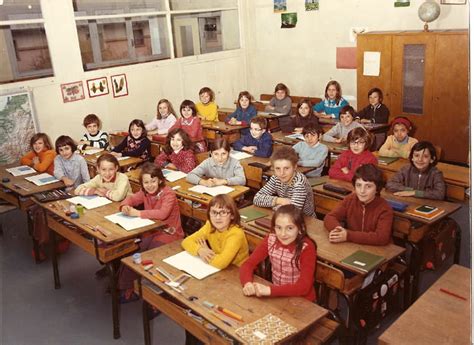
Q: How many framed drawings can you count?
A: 3